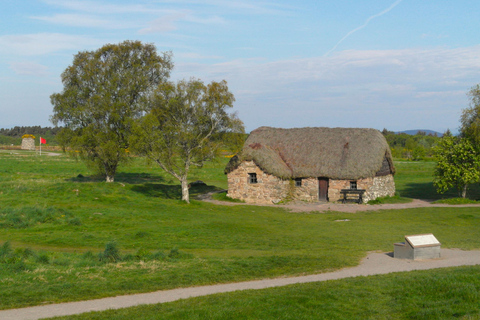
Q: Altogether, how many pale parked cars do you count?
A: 0